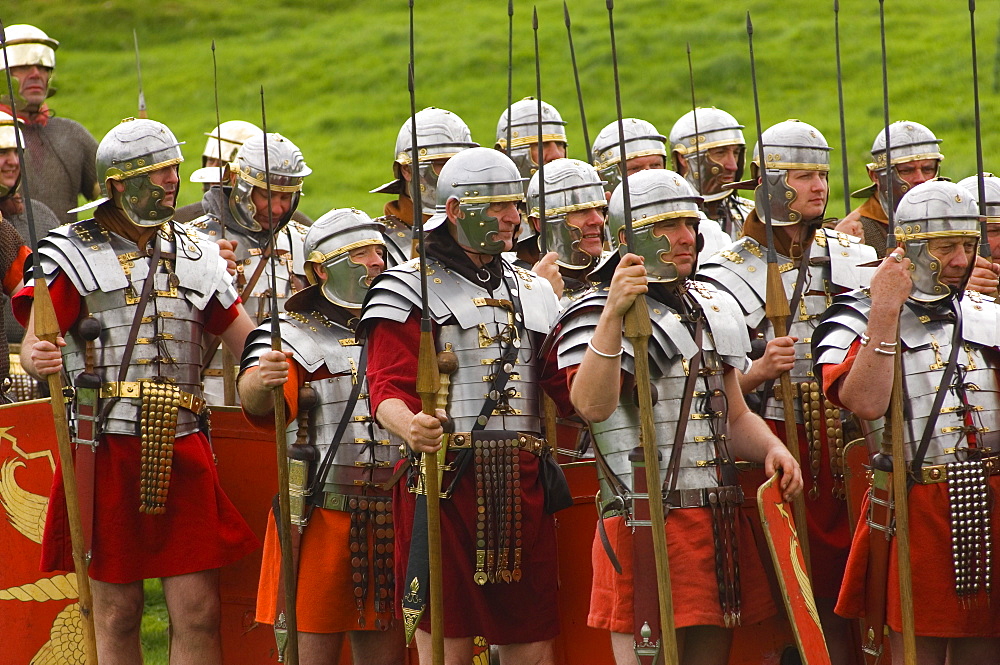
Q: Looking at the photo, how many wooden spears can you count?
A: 15